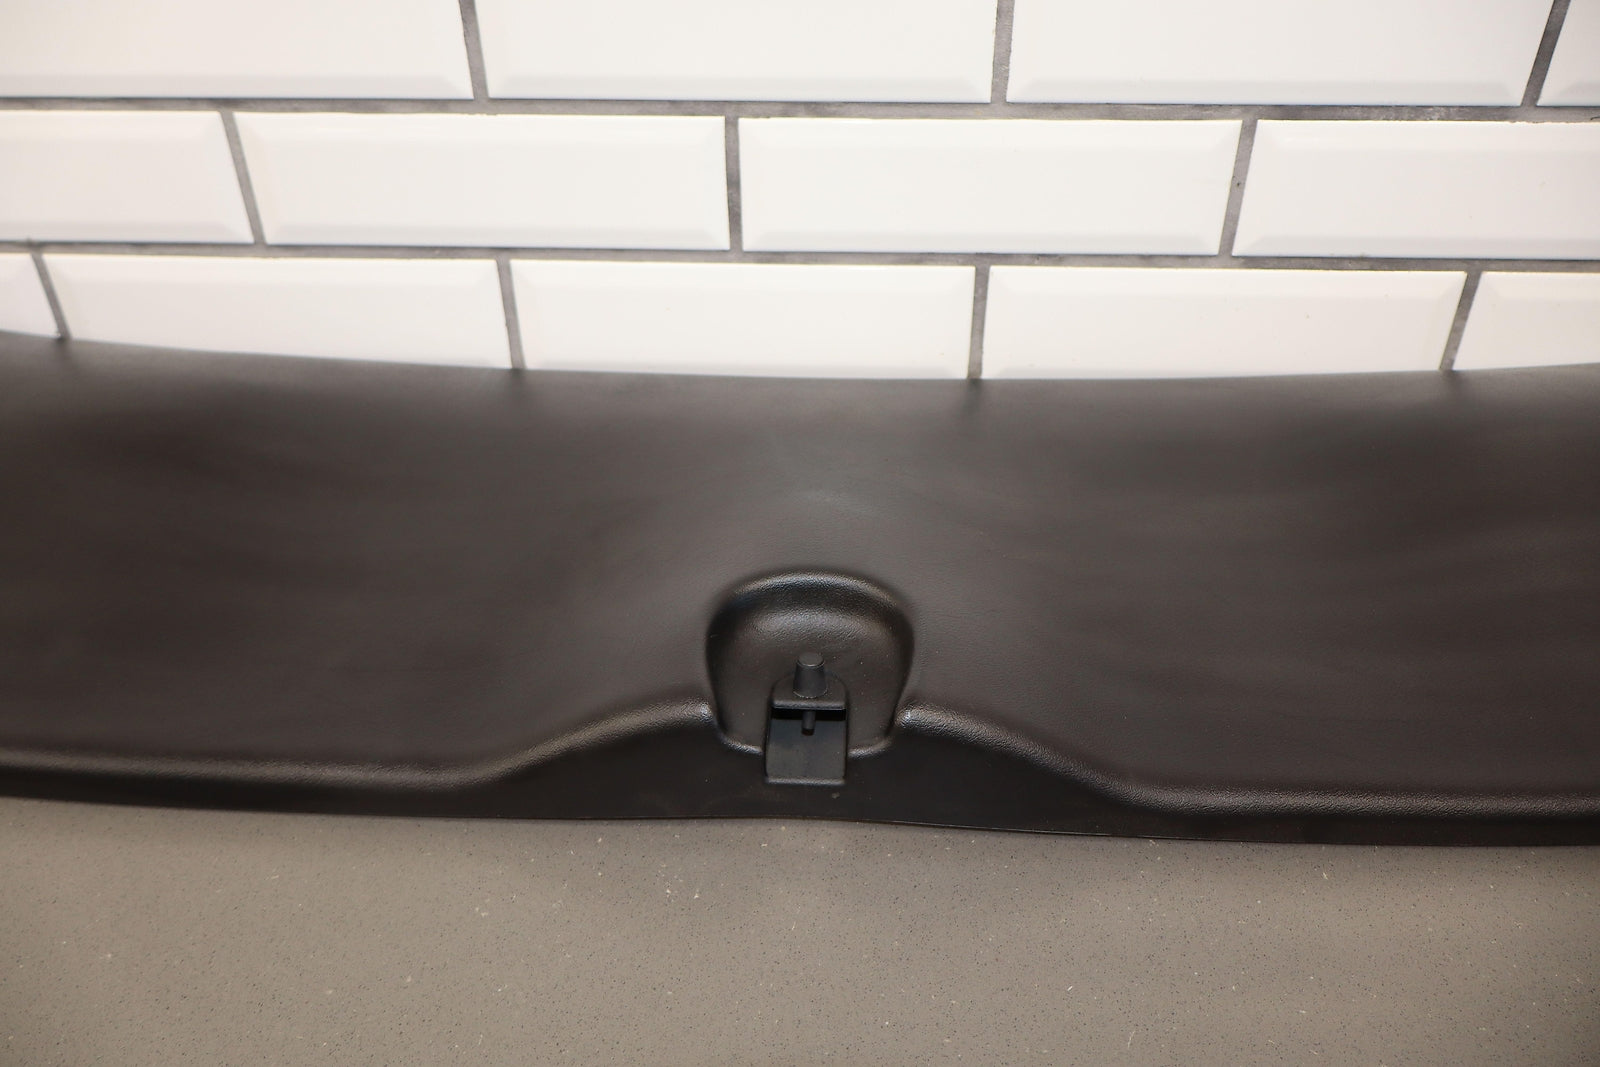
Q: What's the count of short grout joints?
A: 10